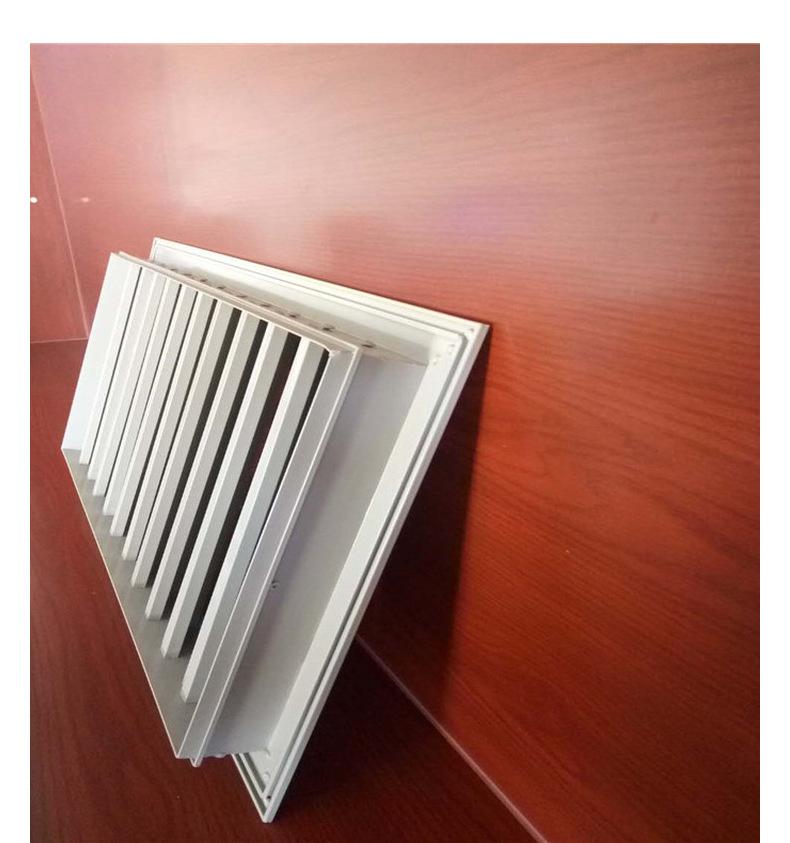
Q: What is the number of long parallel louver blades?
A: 10